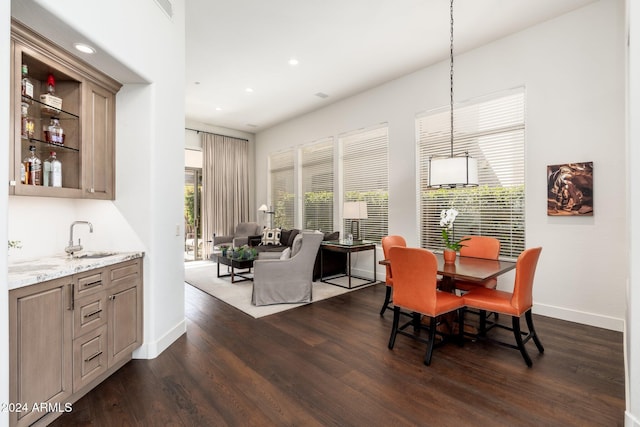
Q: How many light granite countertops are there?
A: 1